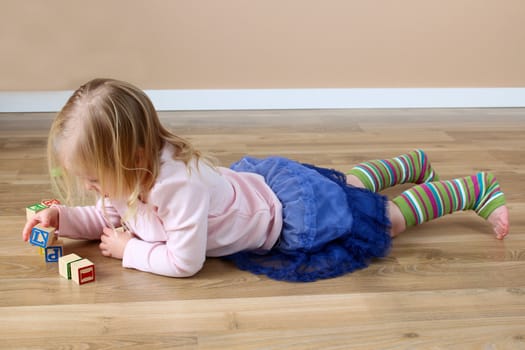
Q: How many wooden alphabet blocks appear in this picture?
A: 6